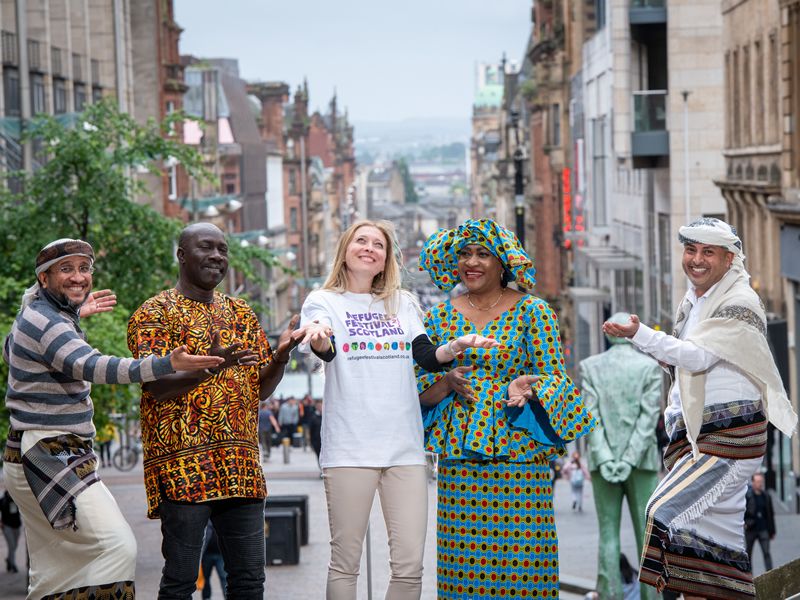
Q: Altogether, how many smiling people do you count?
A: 5